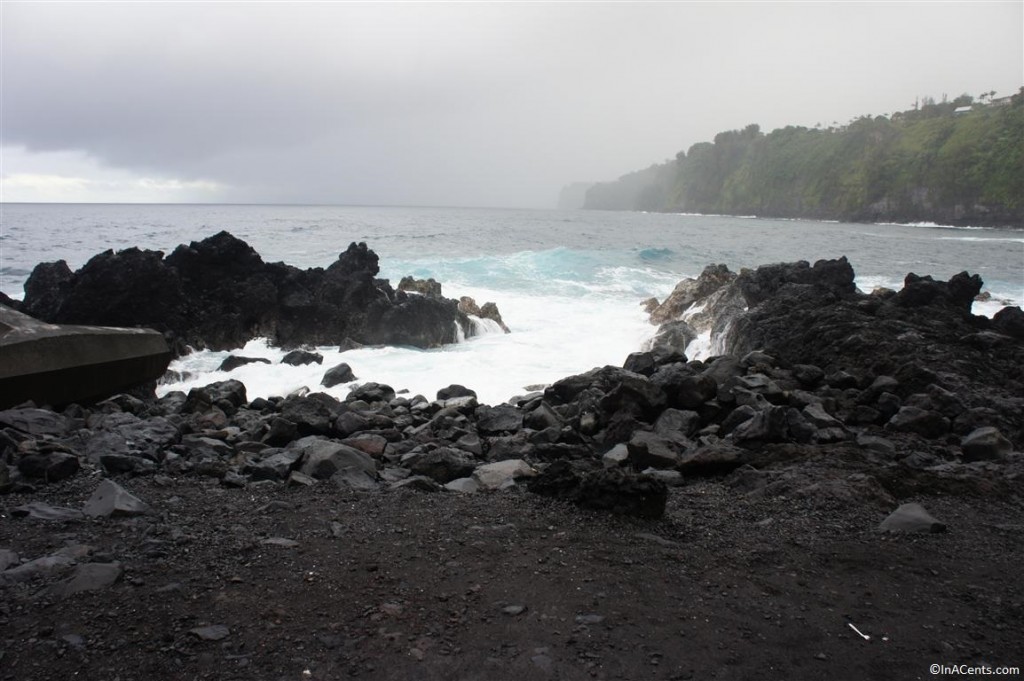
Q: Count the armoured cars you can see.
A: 0